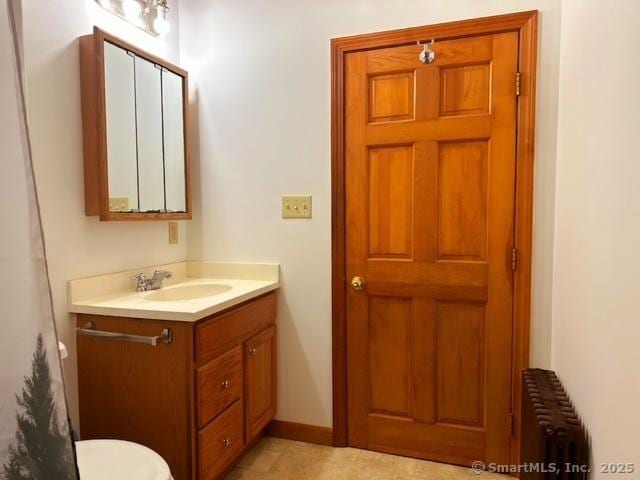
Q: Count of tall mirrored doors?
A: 3